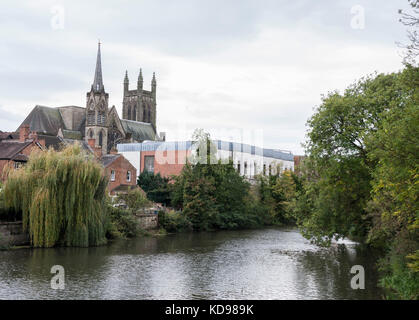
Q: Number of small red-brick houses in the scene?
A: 2